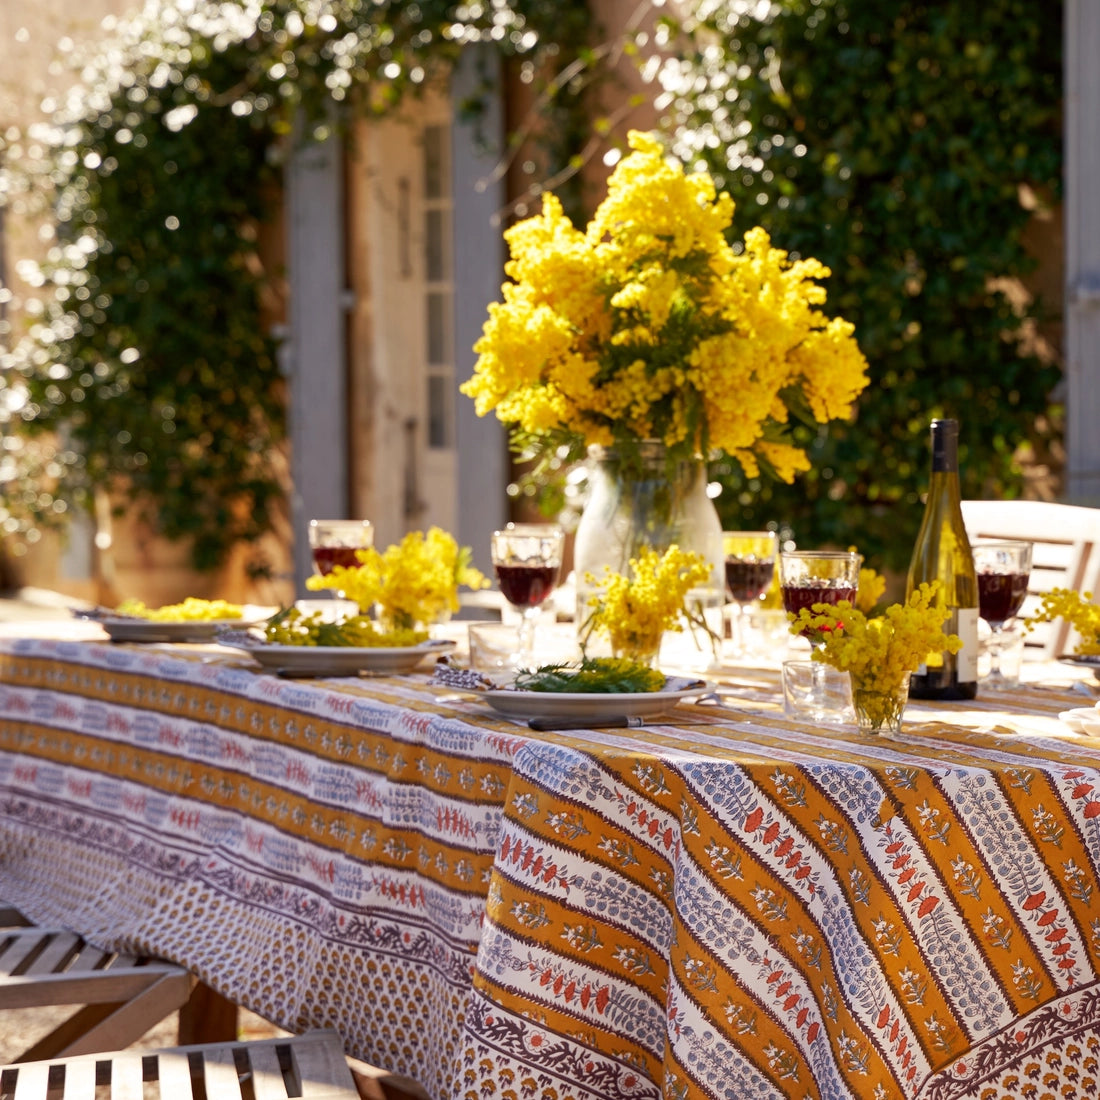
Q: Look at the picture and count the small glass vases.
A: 3